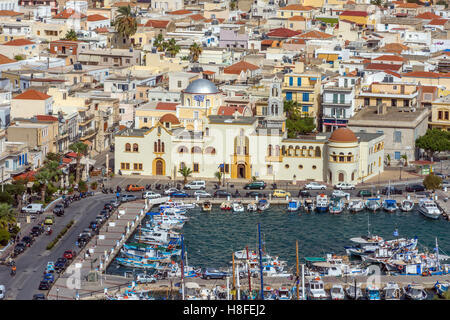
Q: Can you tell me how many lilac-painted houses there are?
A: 1